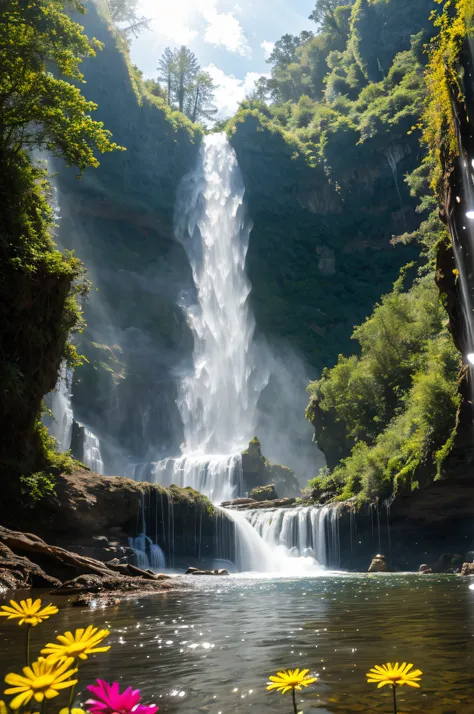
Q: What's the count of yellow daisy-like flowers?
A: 5